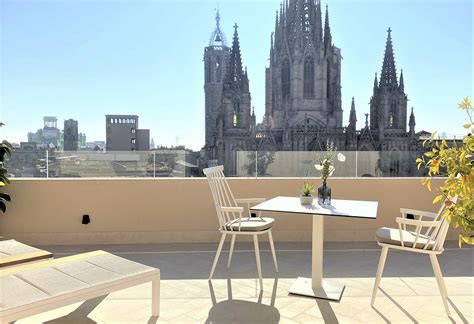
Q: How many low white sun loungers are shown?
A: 2